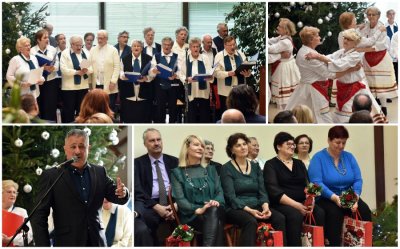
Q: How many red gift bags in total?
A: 4